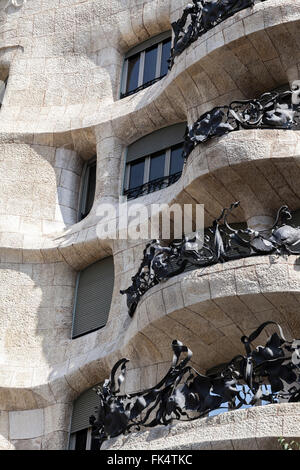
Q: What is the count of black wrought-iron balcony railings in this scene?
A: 4